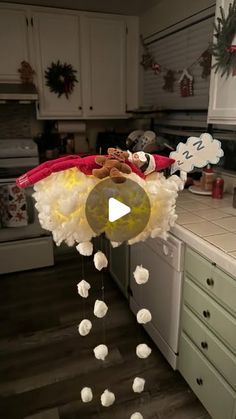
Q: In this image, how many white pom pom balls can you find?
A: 13